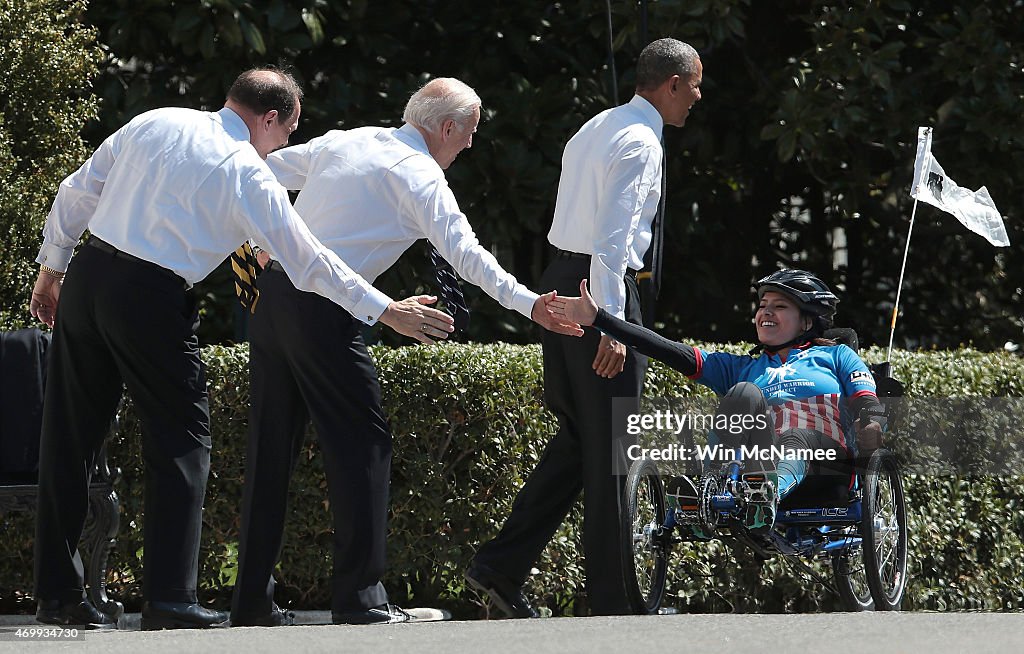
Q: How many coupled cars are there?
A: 0